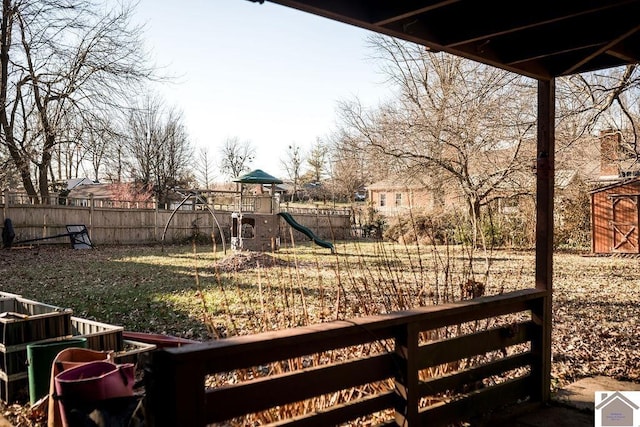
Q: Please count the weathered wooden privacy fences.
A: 1